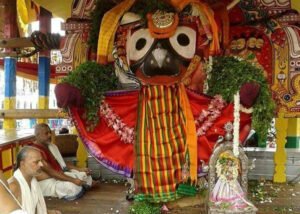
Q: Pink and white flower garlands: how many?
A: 2